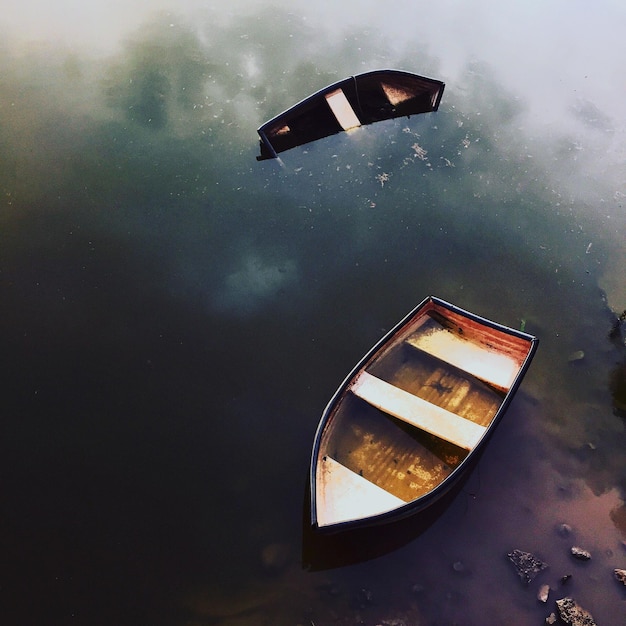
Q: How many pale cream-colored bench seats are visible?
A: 4